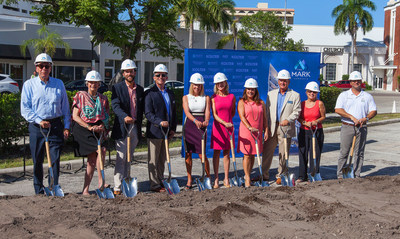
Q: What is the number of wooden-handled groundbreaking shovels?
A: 10